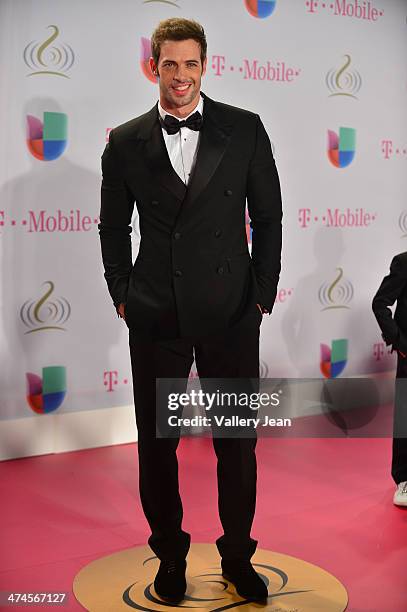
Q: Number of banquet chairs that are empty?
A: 0